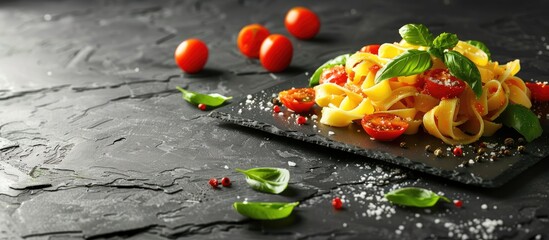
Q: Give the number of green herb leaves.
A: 11